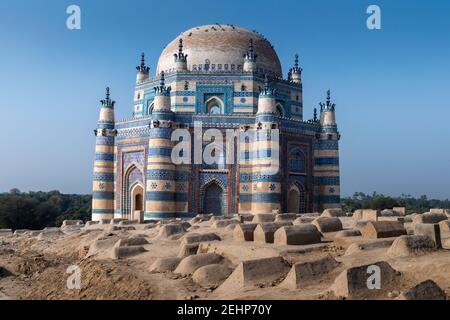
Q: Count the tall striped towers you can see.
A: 4